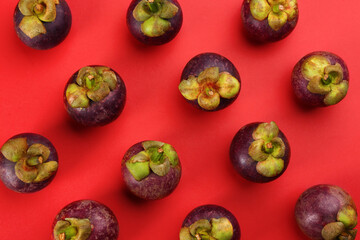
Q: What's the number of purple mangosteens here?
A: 12